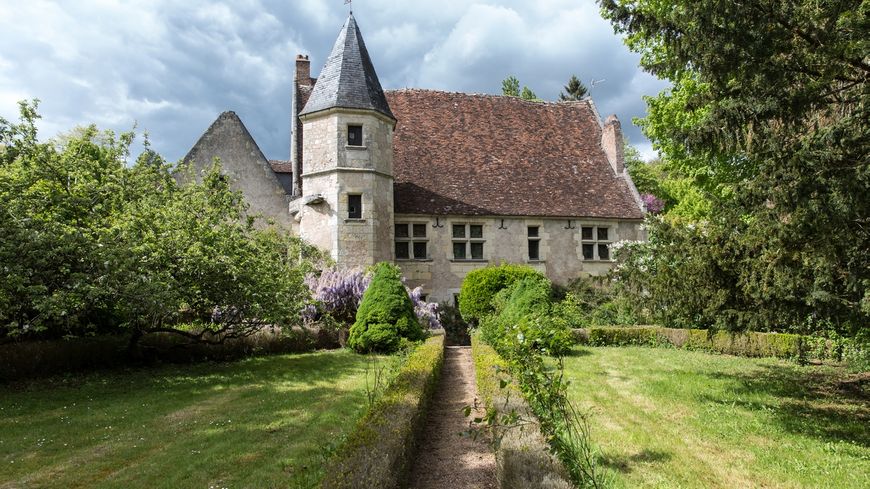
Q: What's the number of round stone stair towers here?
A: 1